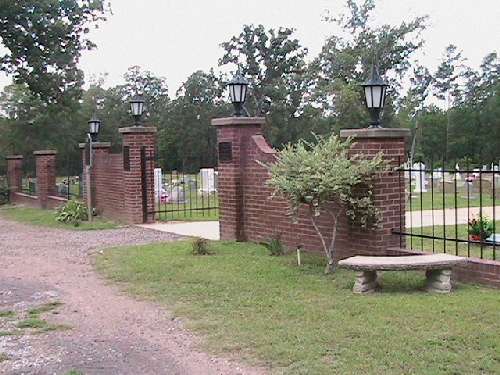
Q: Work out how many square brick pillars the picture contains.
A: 6